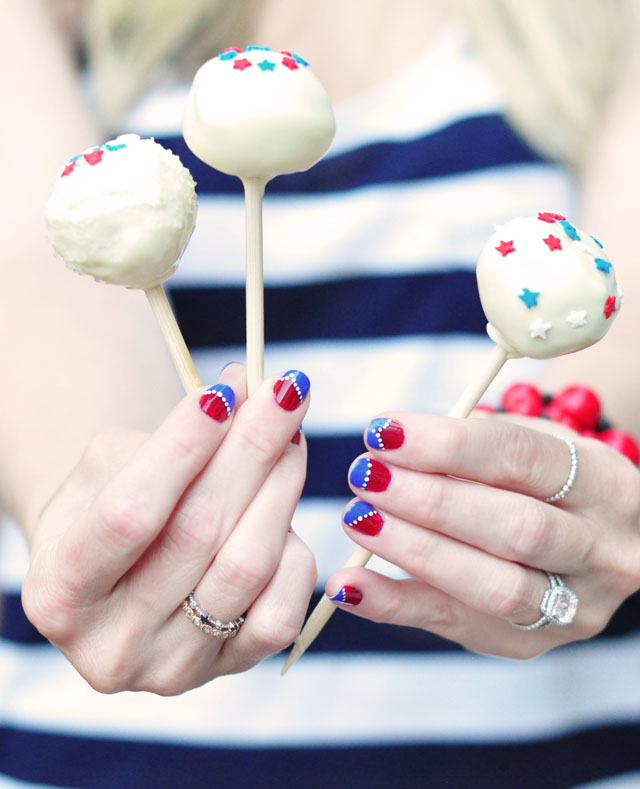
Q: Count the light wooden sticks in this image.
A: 3